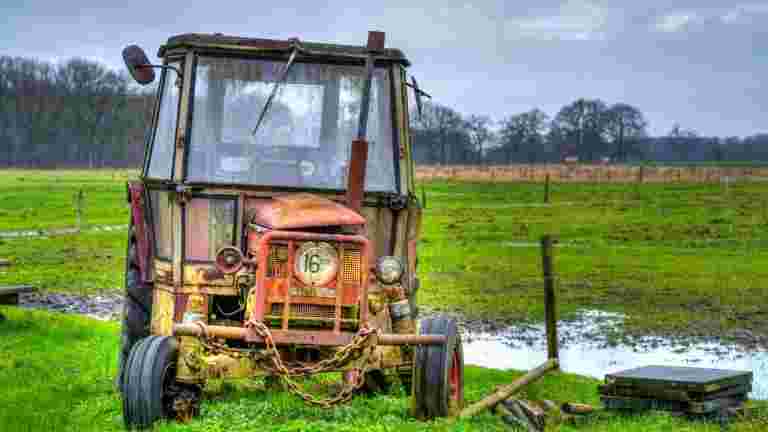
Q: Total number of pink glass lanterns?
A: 0